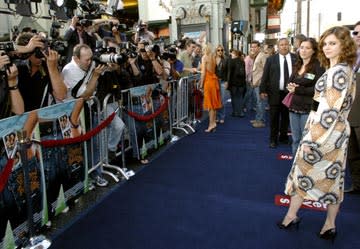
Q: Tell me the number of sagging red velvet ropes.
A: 3